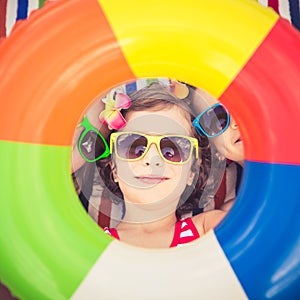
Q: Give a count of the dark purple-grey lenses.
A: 4